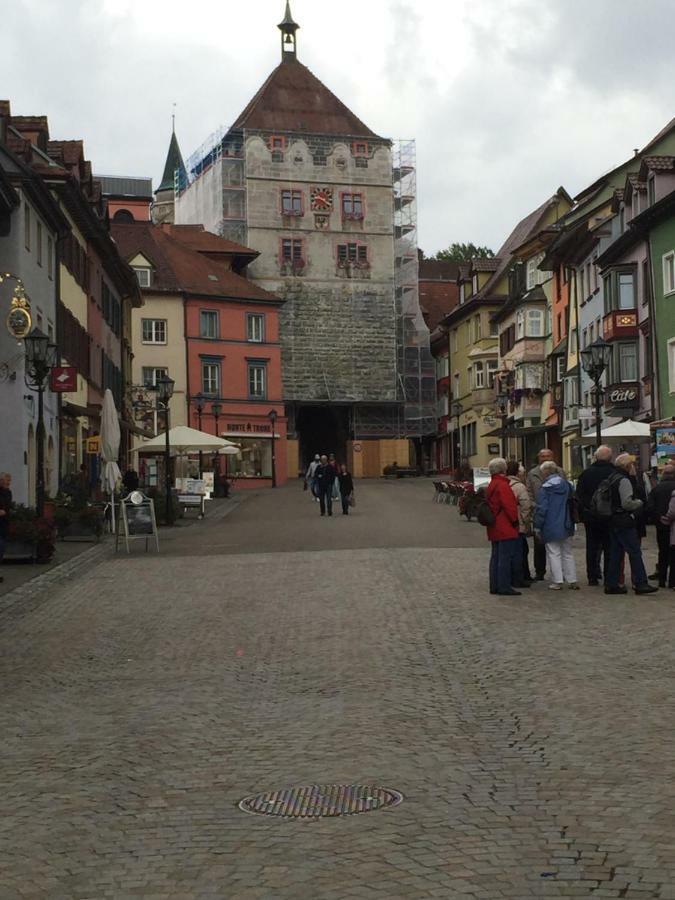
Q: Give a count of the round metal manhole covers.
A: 1